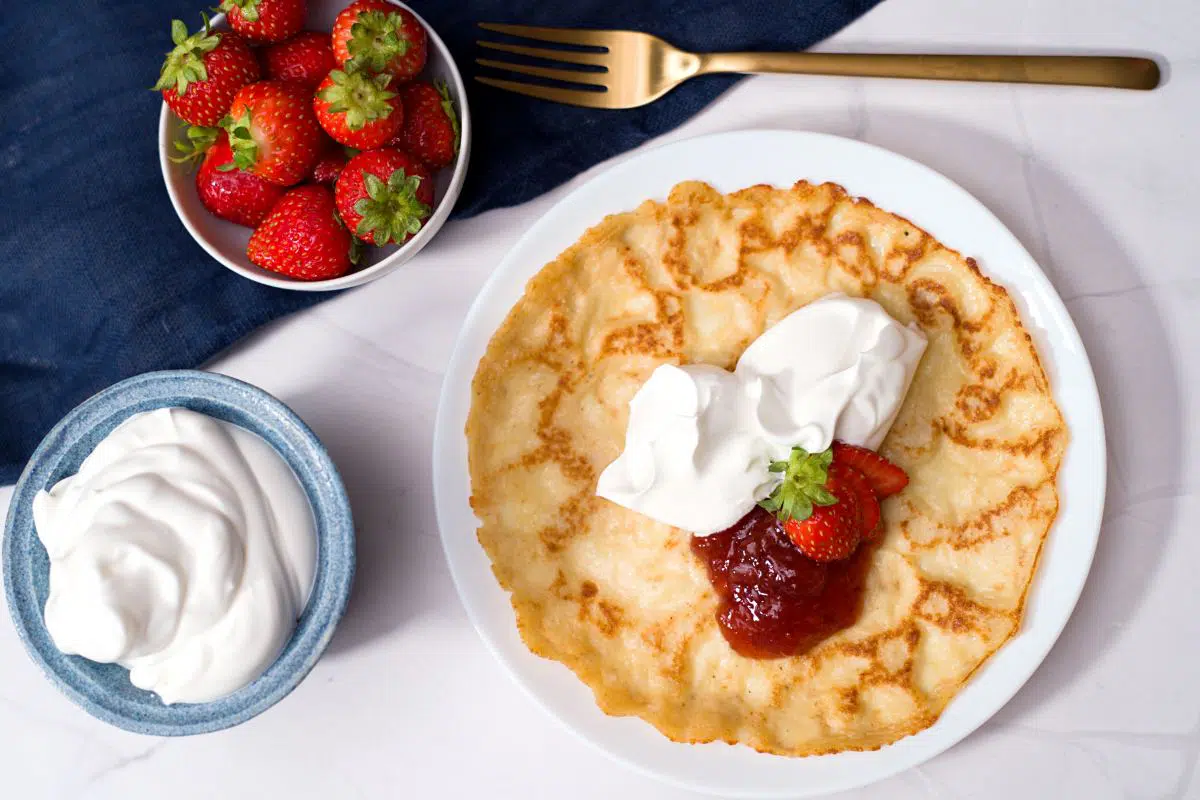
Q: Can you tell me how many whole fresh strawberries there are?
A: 11